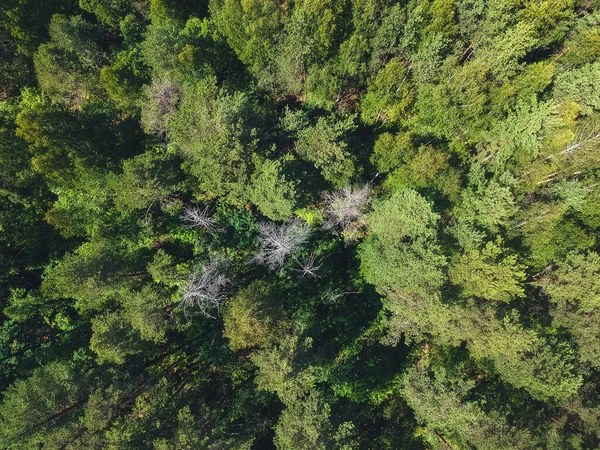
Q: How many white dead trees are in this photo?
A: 5